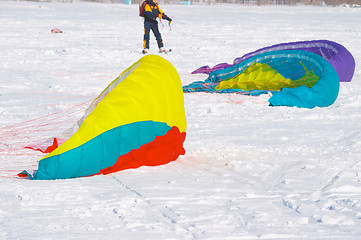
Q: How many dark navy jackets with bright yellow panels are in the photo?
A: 1